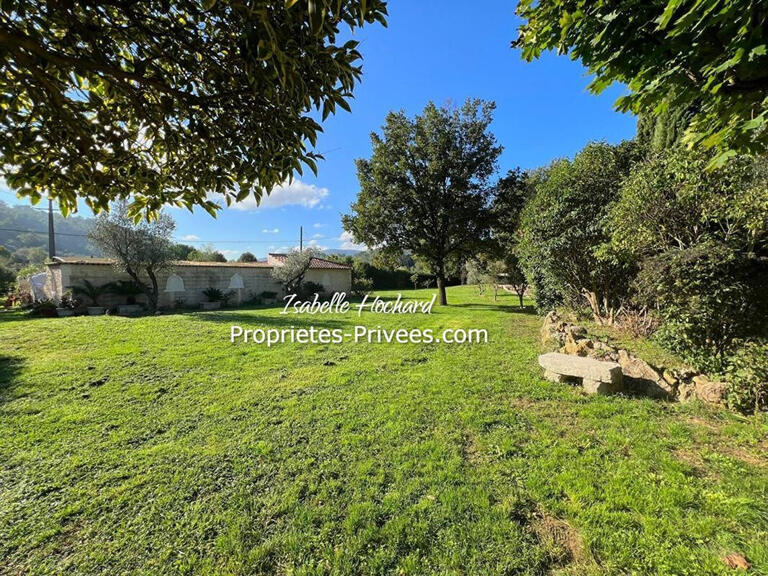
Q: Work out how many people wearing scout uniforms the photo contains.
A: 0